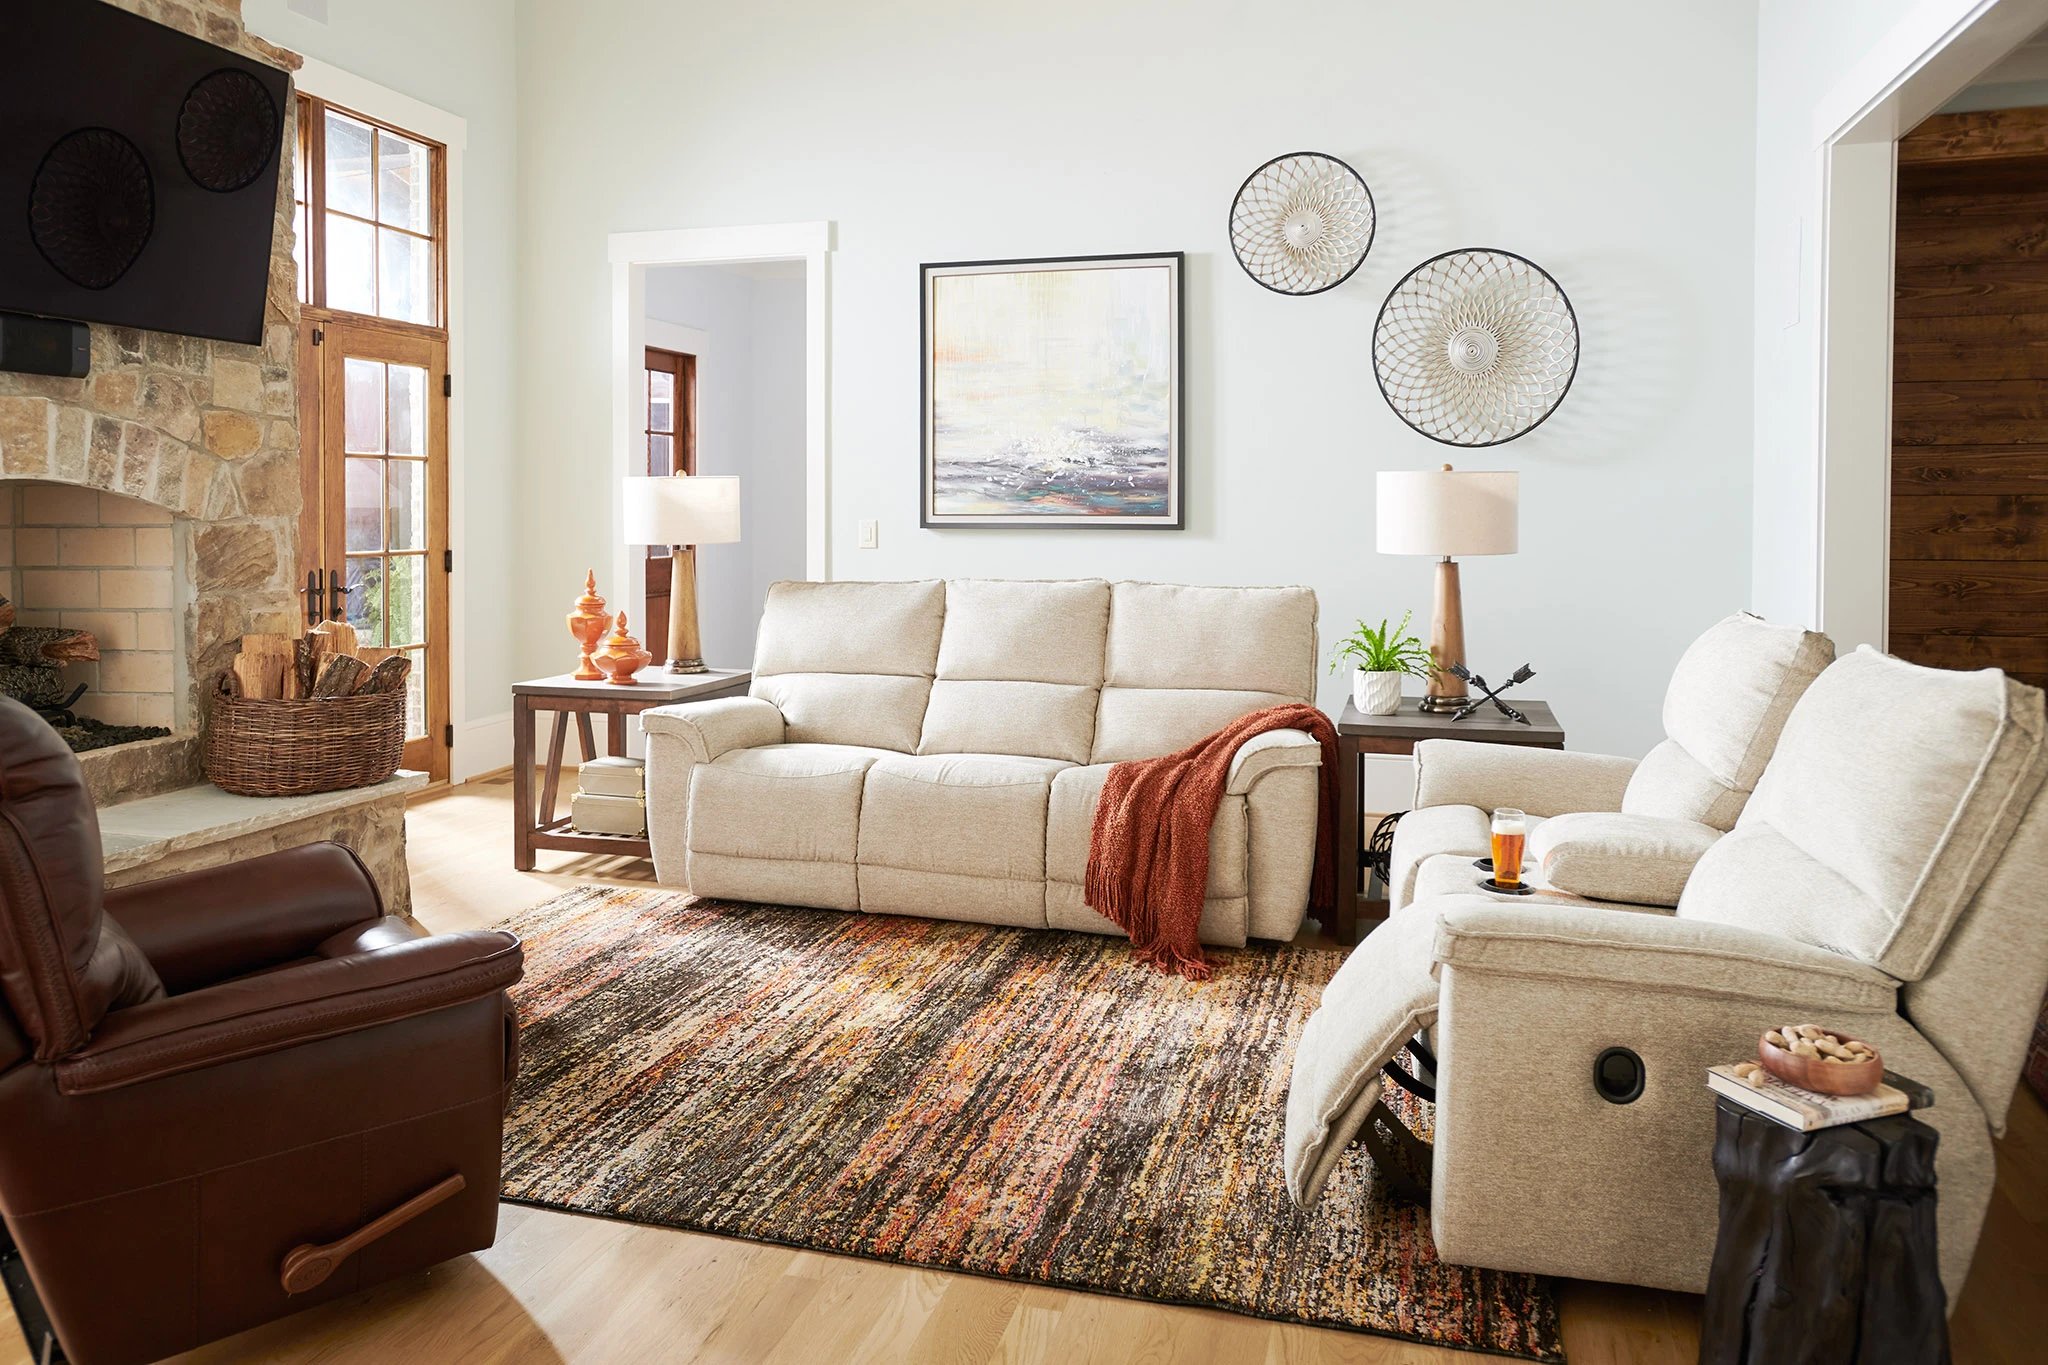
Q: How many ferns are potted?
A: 1